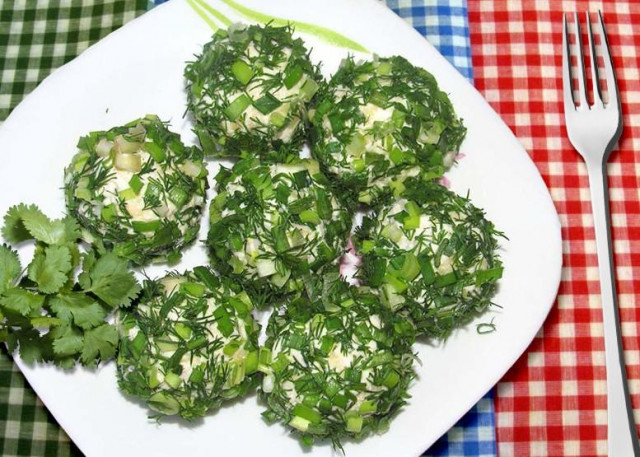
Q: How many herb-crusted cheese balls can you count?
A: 7